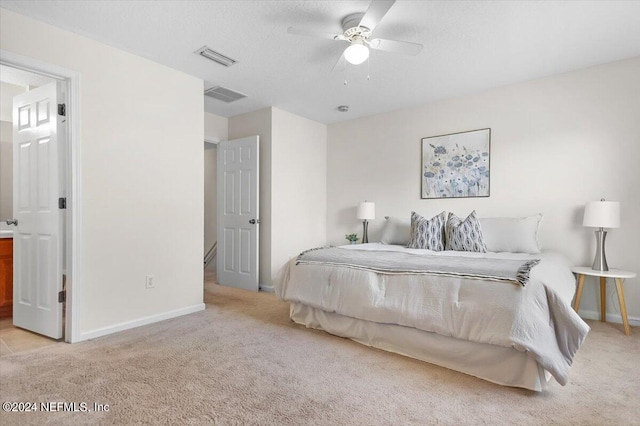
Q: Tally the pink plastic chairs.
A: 0